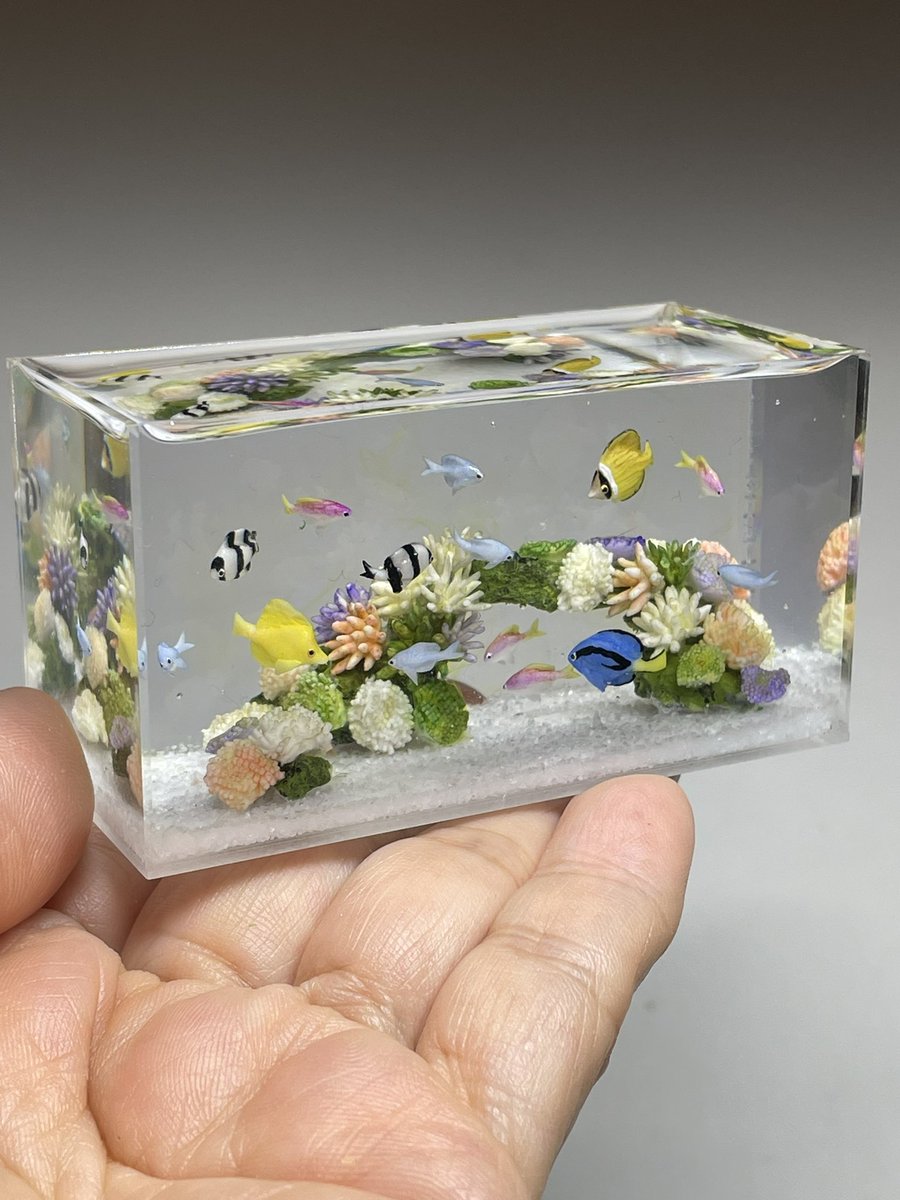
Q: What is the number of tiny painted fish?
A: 14